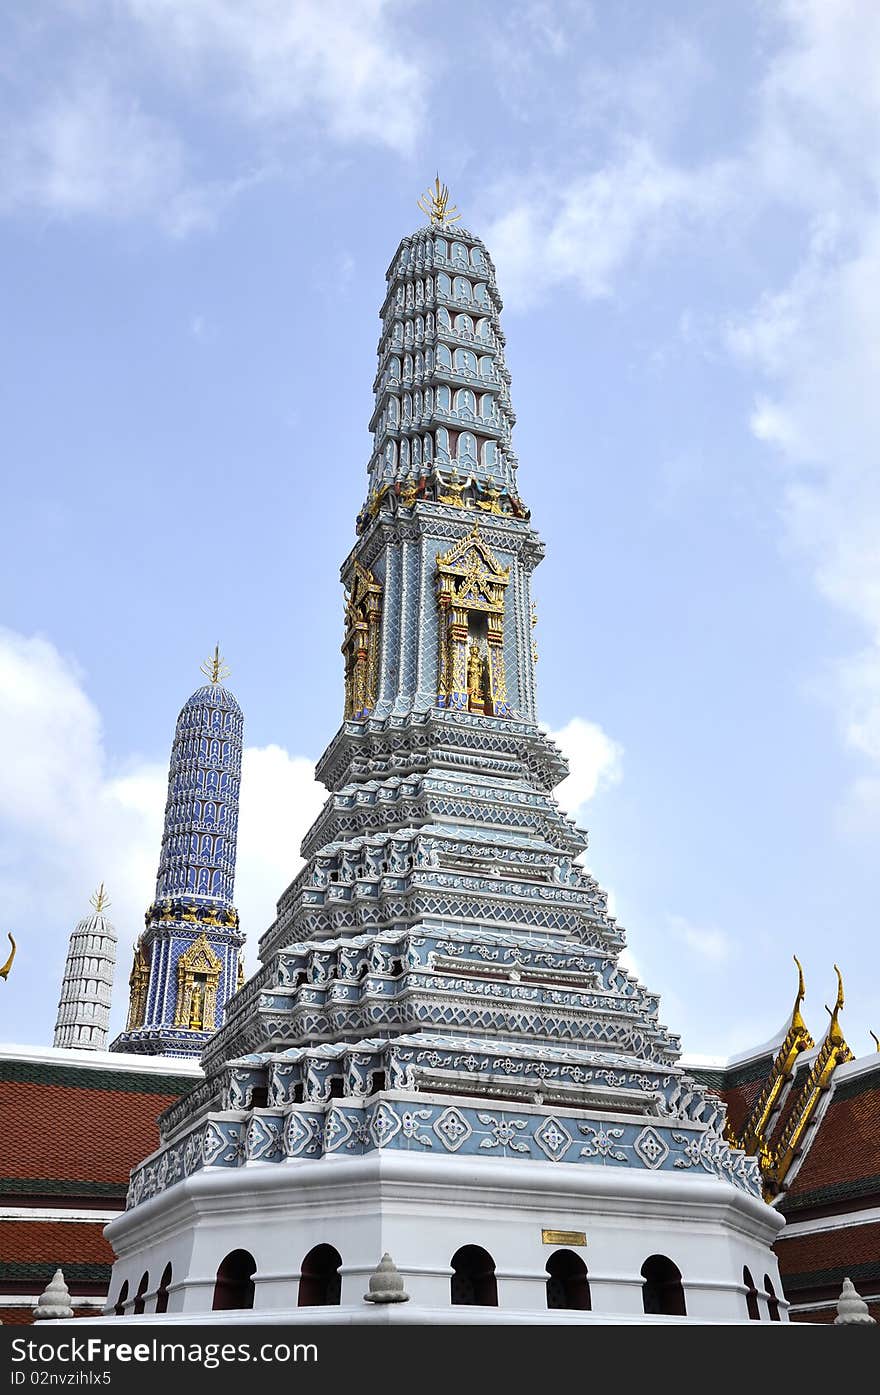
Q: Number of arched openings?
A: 10